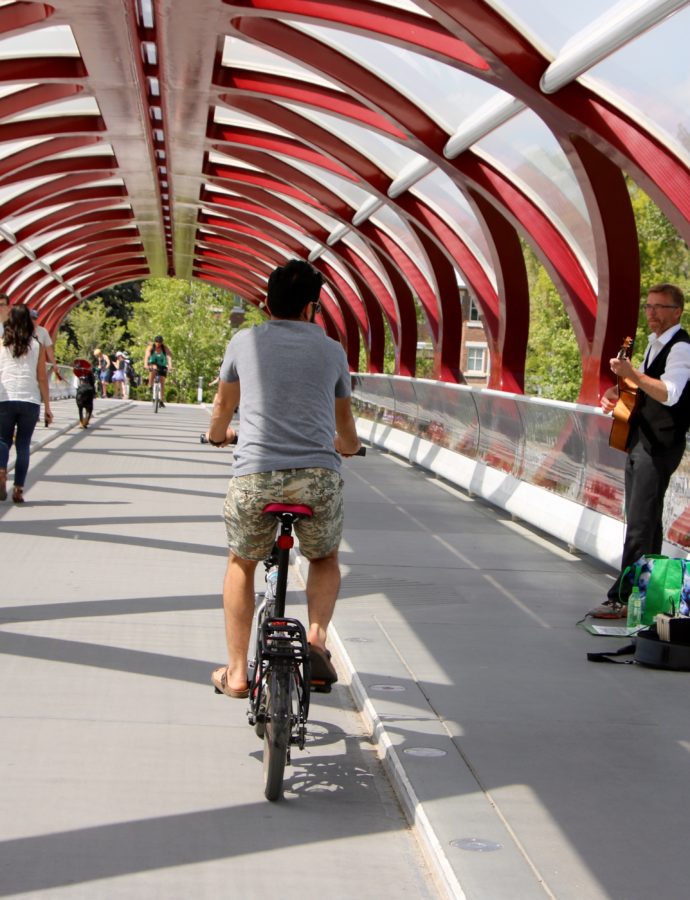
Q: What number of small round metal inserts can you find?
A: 4